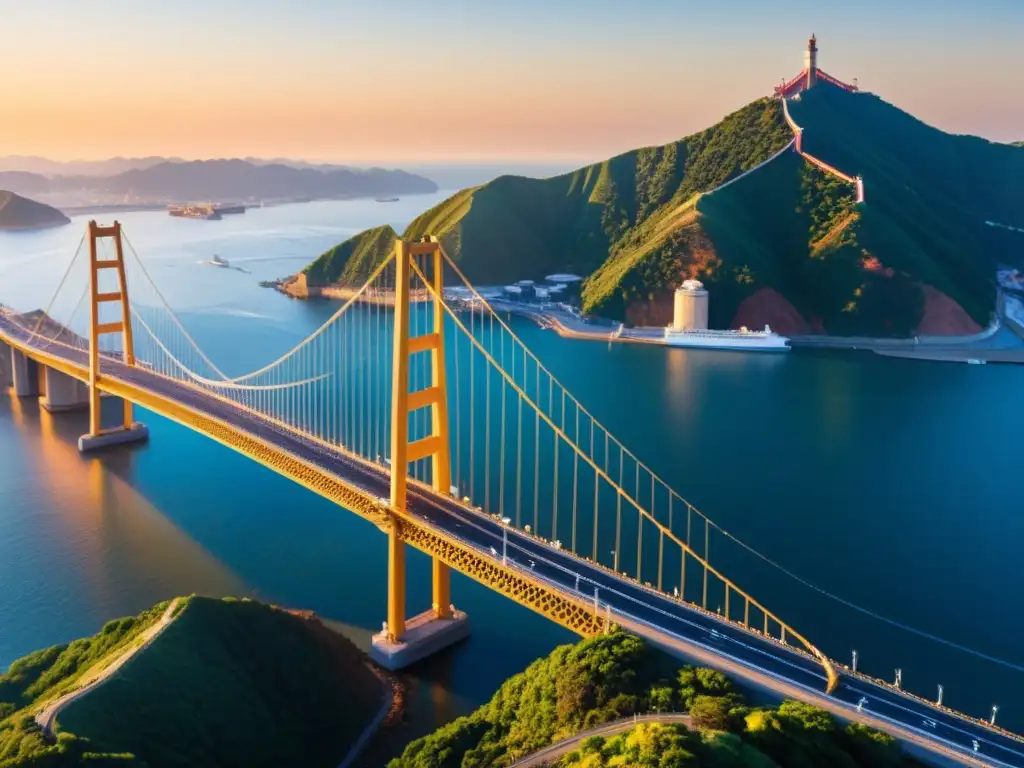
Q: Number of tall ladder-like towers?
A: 2